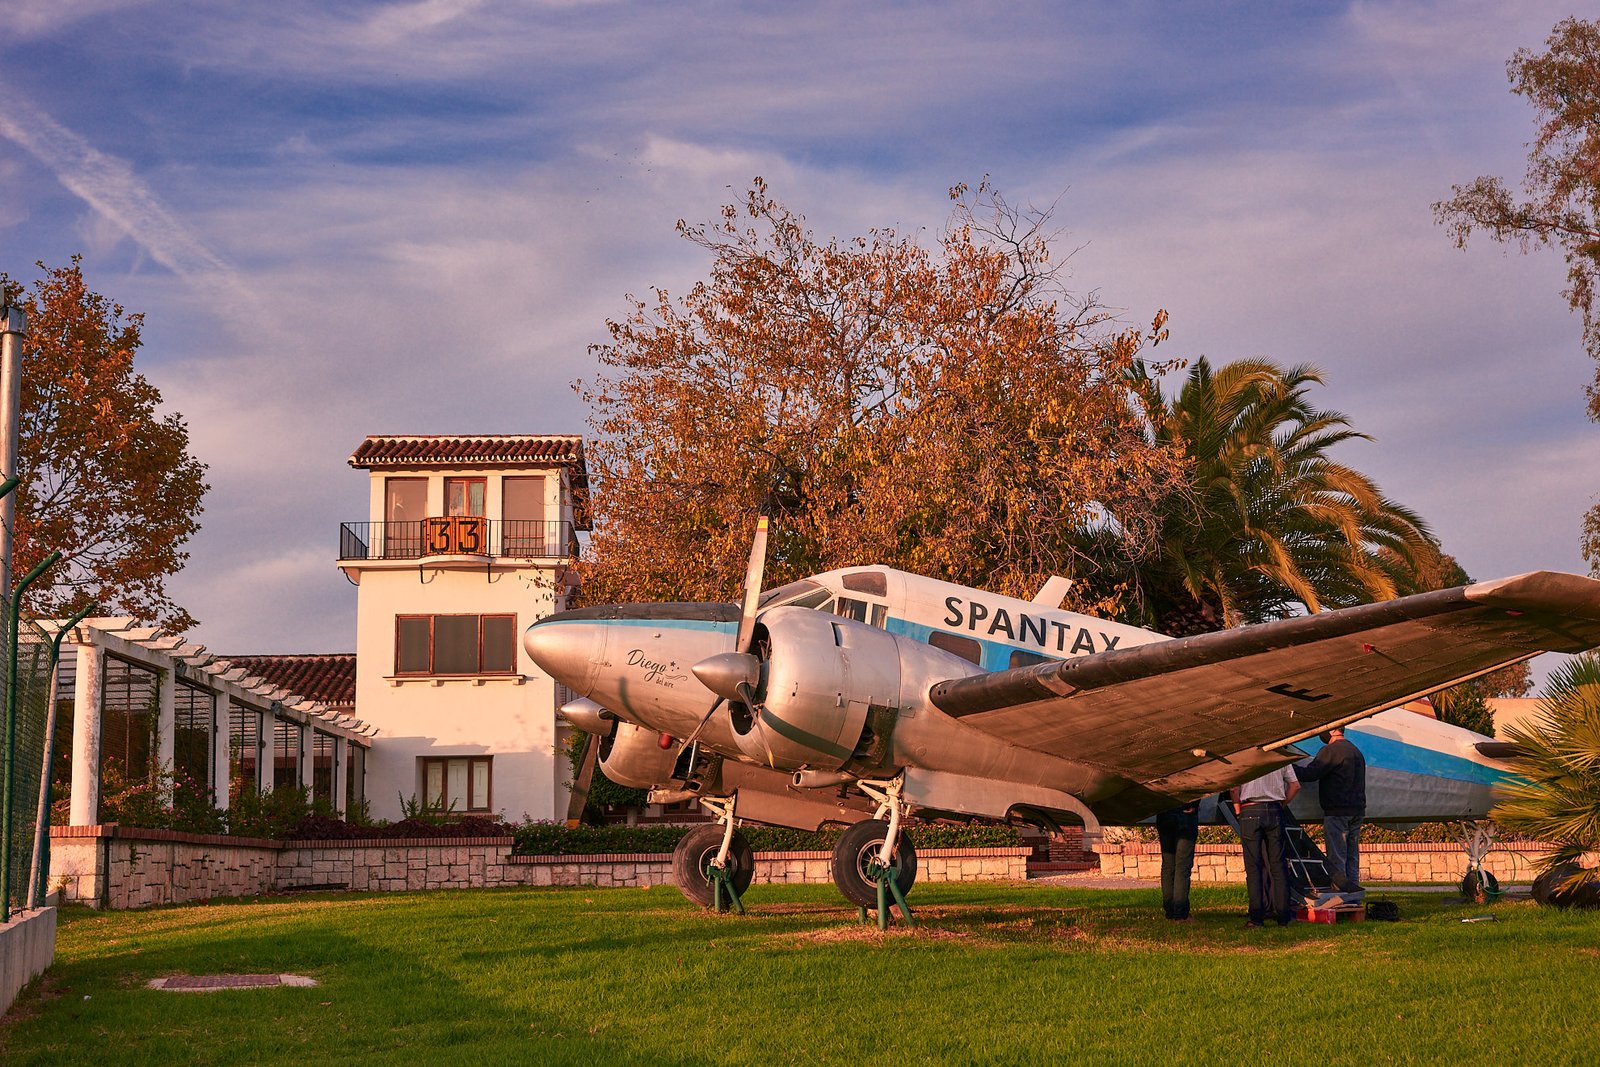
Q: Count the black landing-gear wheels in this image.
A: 3